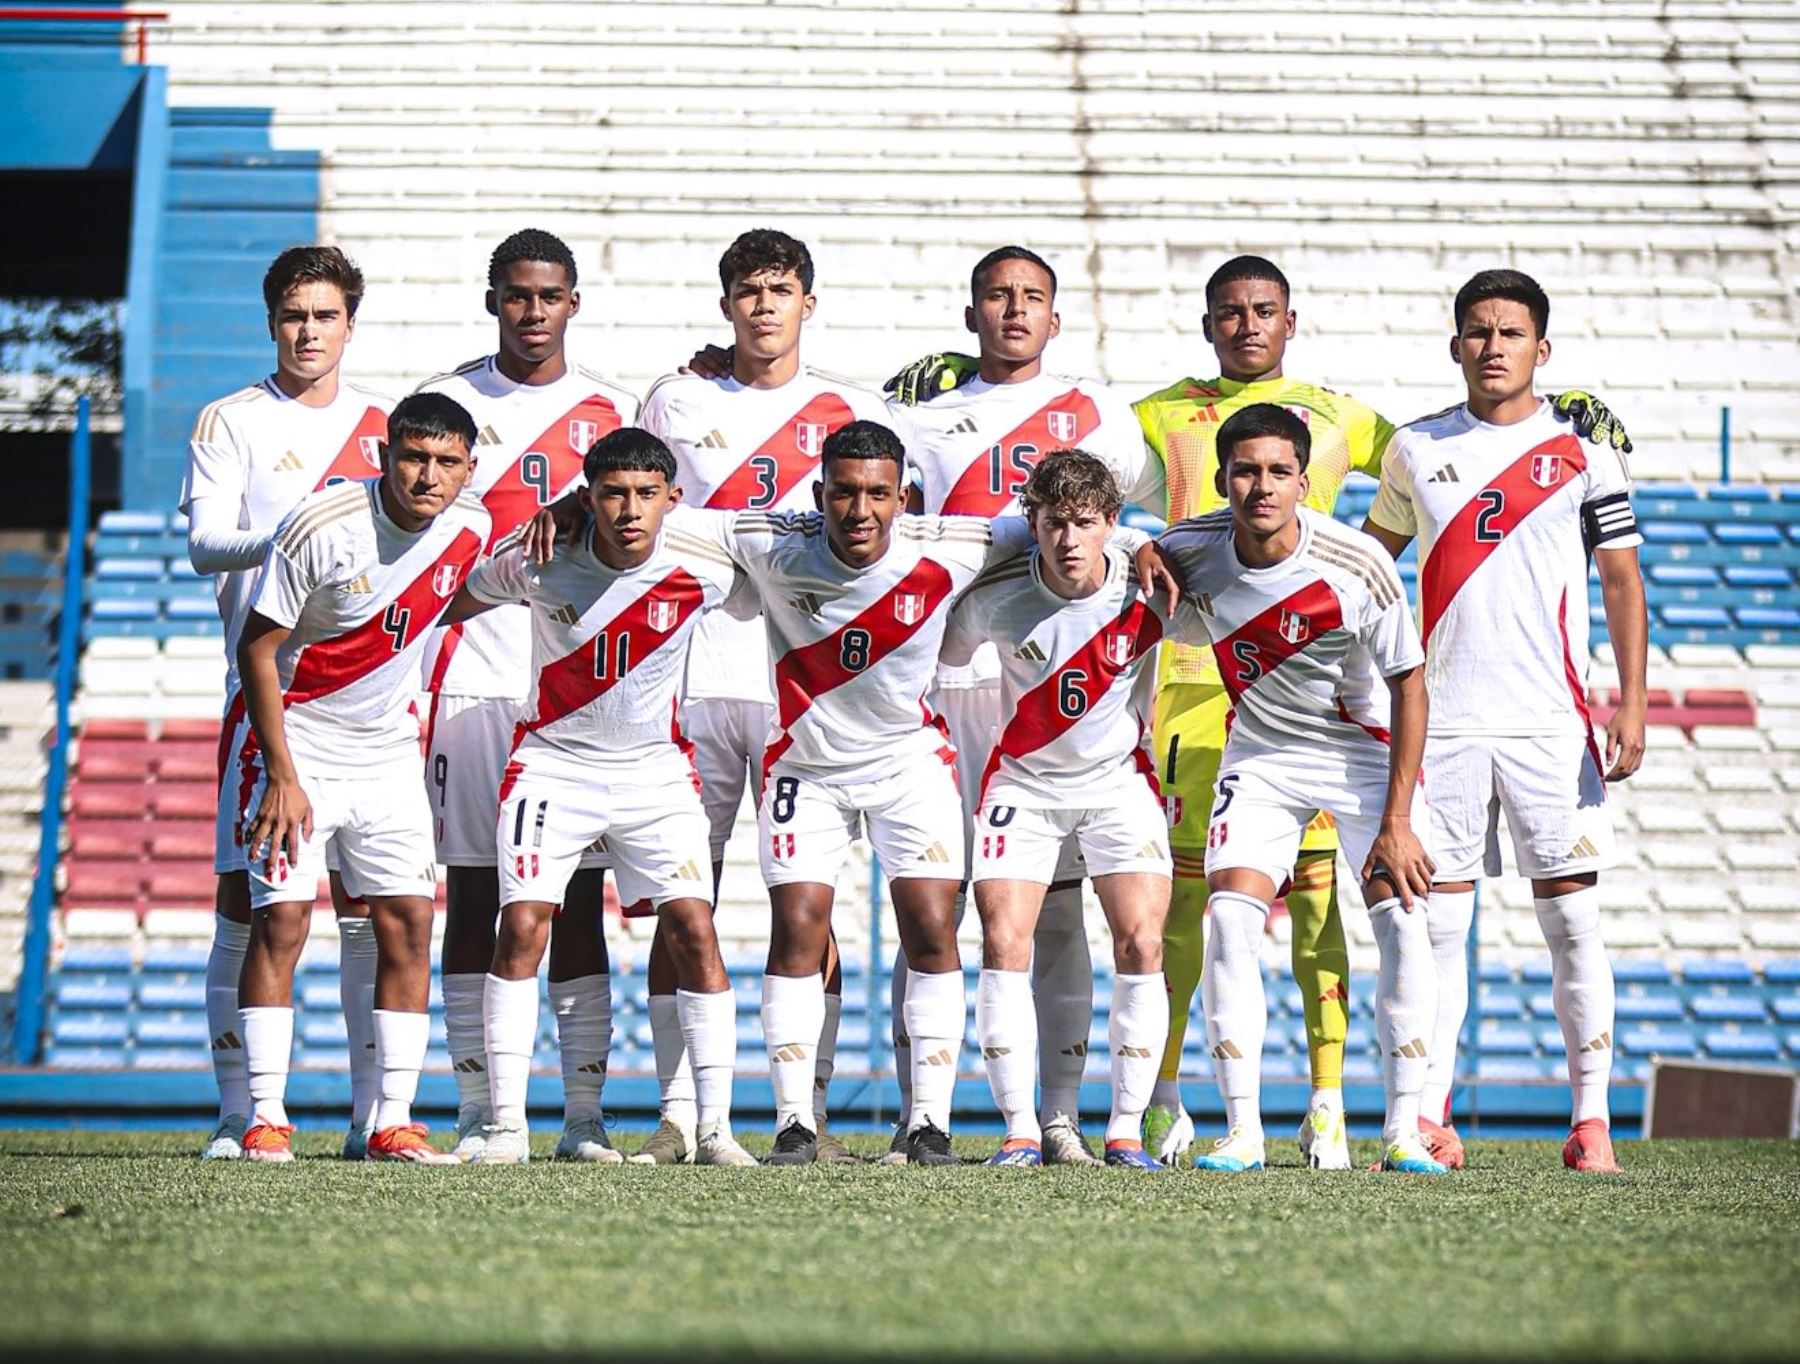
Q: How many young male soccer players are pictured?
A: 11